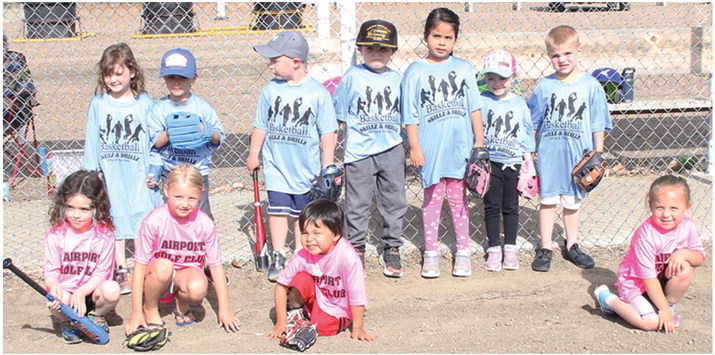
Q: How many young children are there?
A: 11